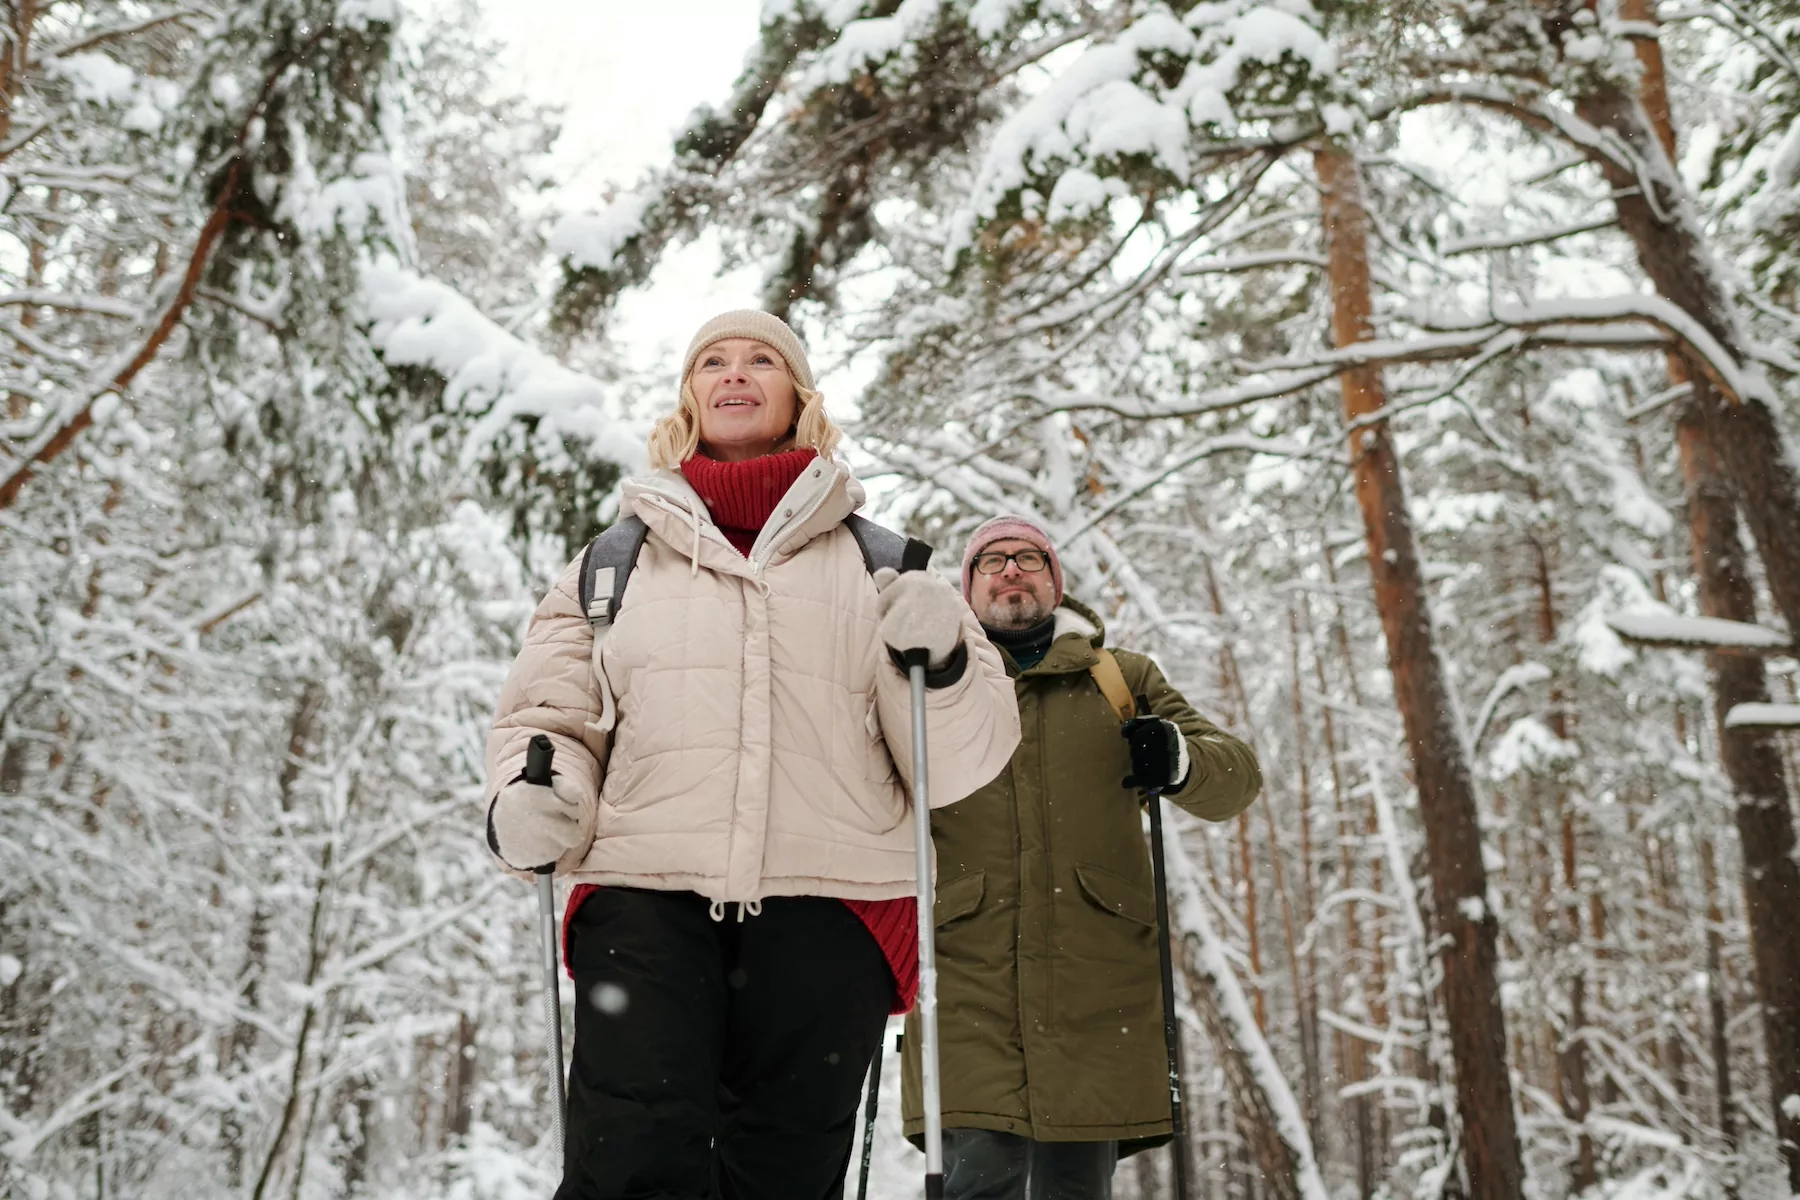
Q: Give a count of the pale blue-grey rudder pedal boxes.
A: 0